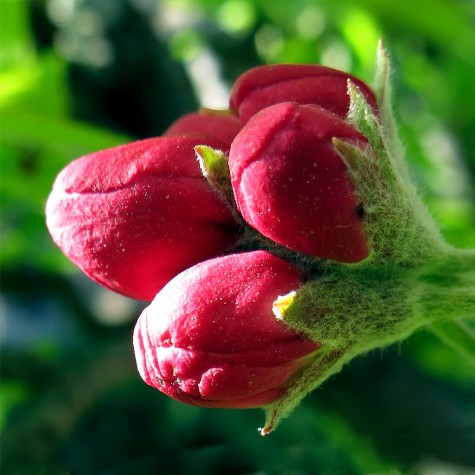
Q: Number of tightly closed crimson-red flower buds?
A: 5